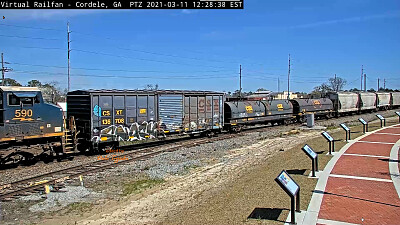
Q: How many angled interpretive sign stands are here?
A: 7